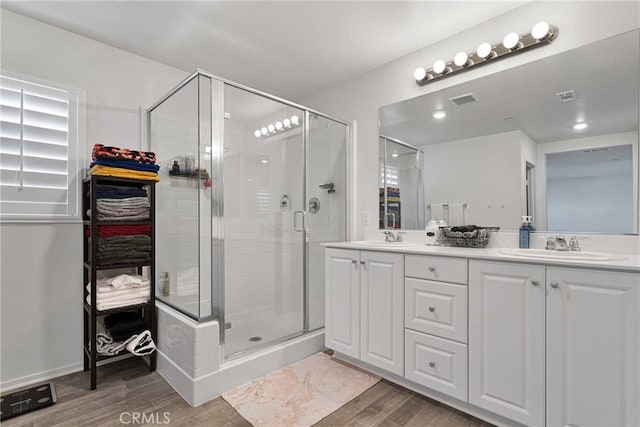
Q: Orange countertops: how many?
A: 0